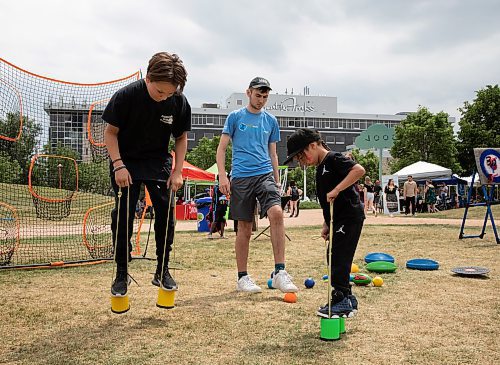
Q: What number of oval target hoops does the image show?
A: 5